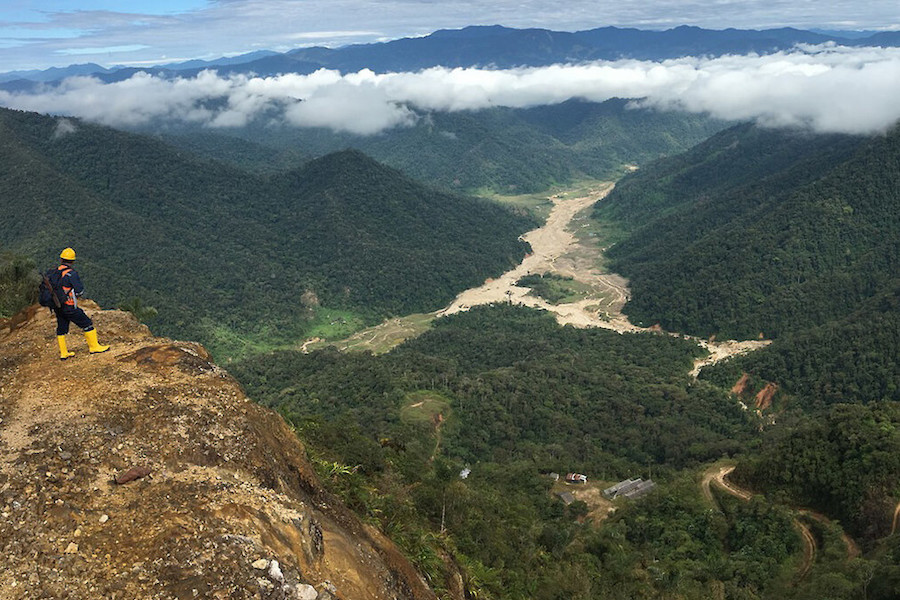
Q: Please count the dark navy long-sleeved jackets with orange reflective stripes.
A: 1